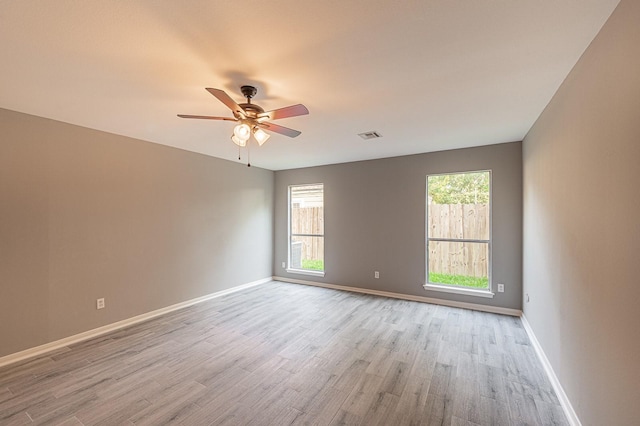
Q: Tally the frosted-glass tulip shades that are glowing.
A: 3